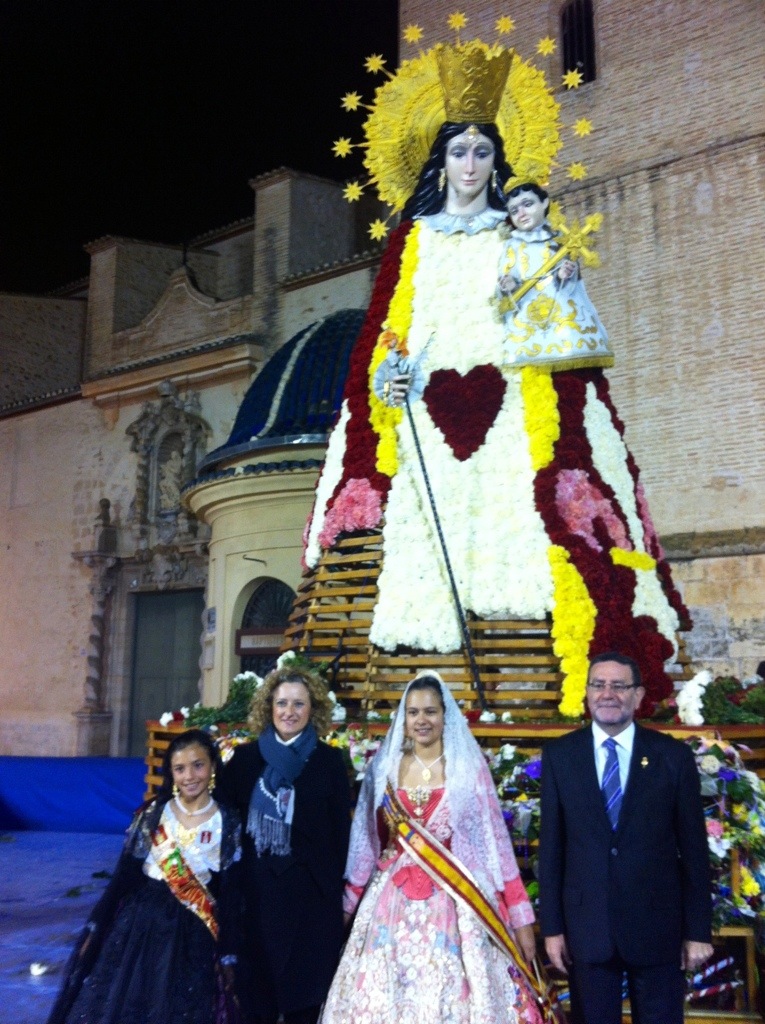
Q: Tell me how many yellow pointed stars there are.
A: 12